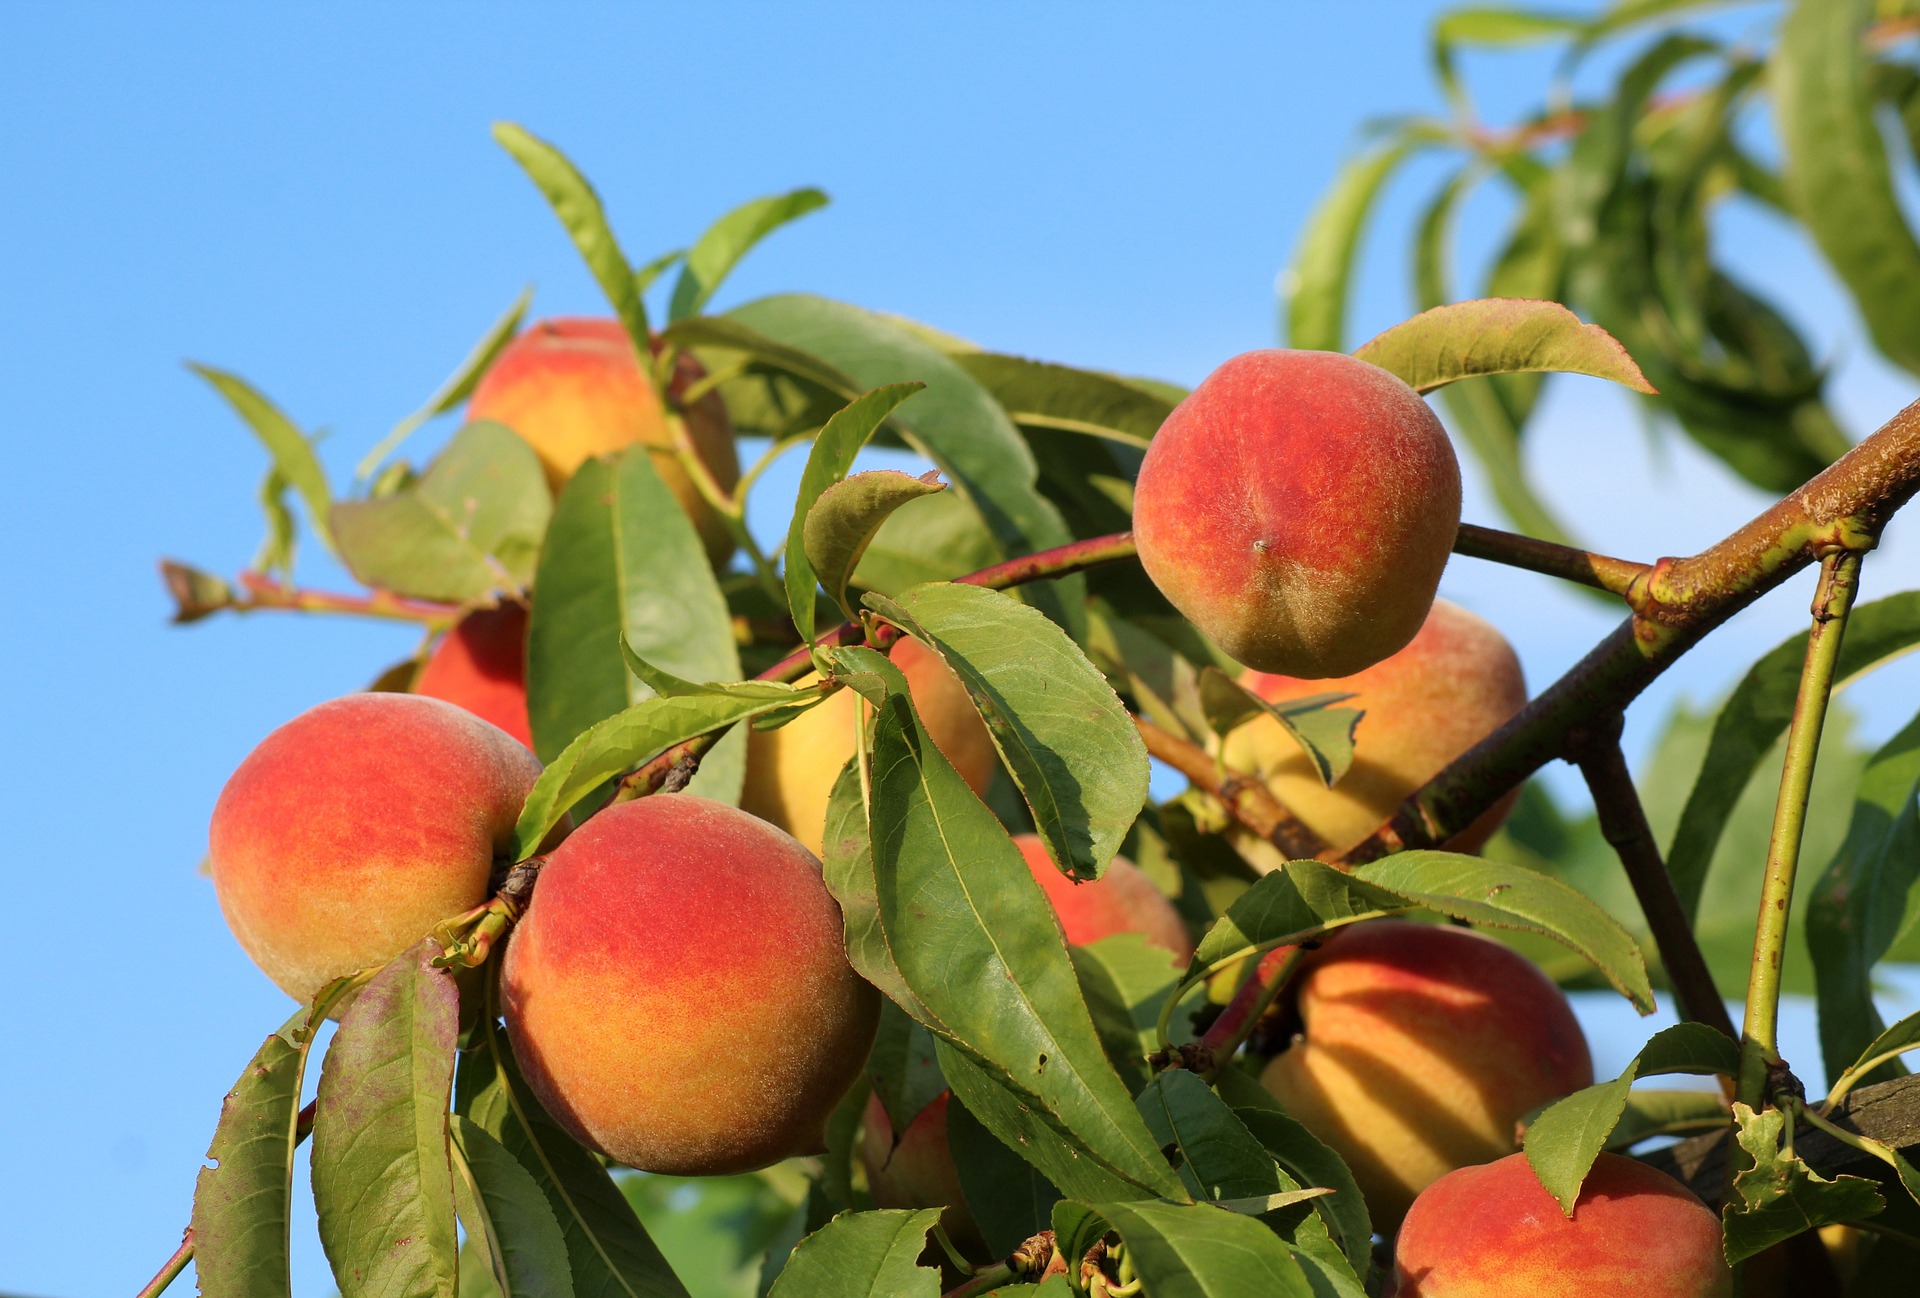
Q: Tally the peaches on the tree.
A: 11